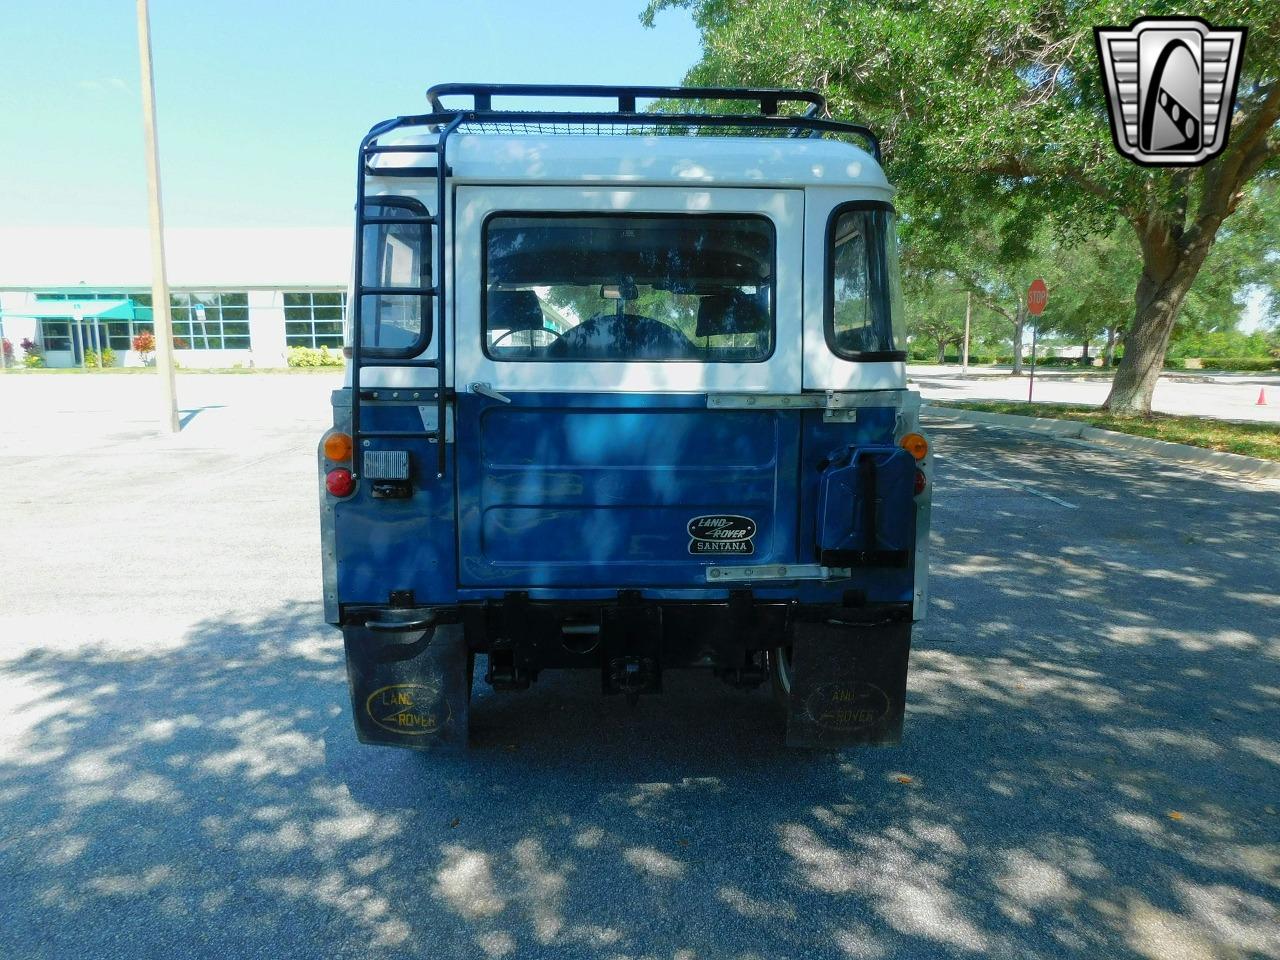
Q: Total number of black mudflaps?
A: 2